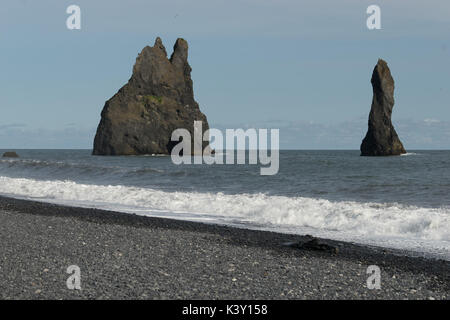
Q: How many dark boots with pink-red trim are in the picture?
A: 0